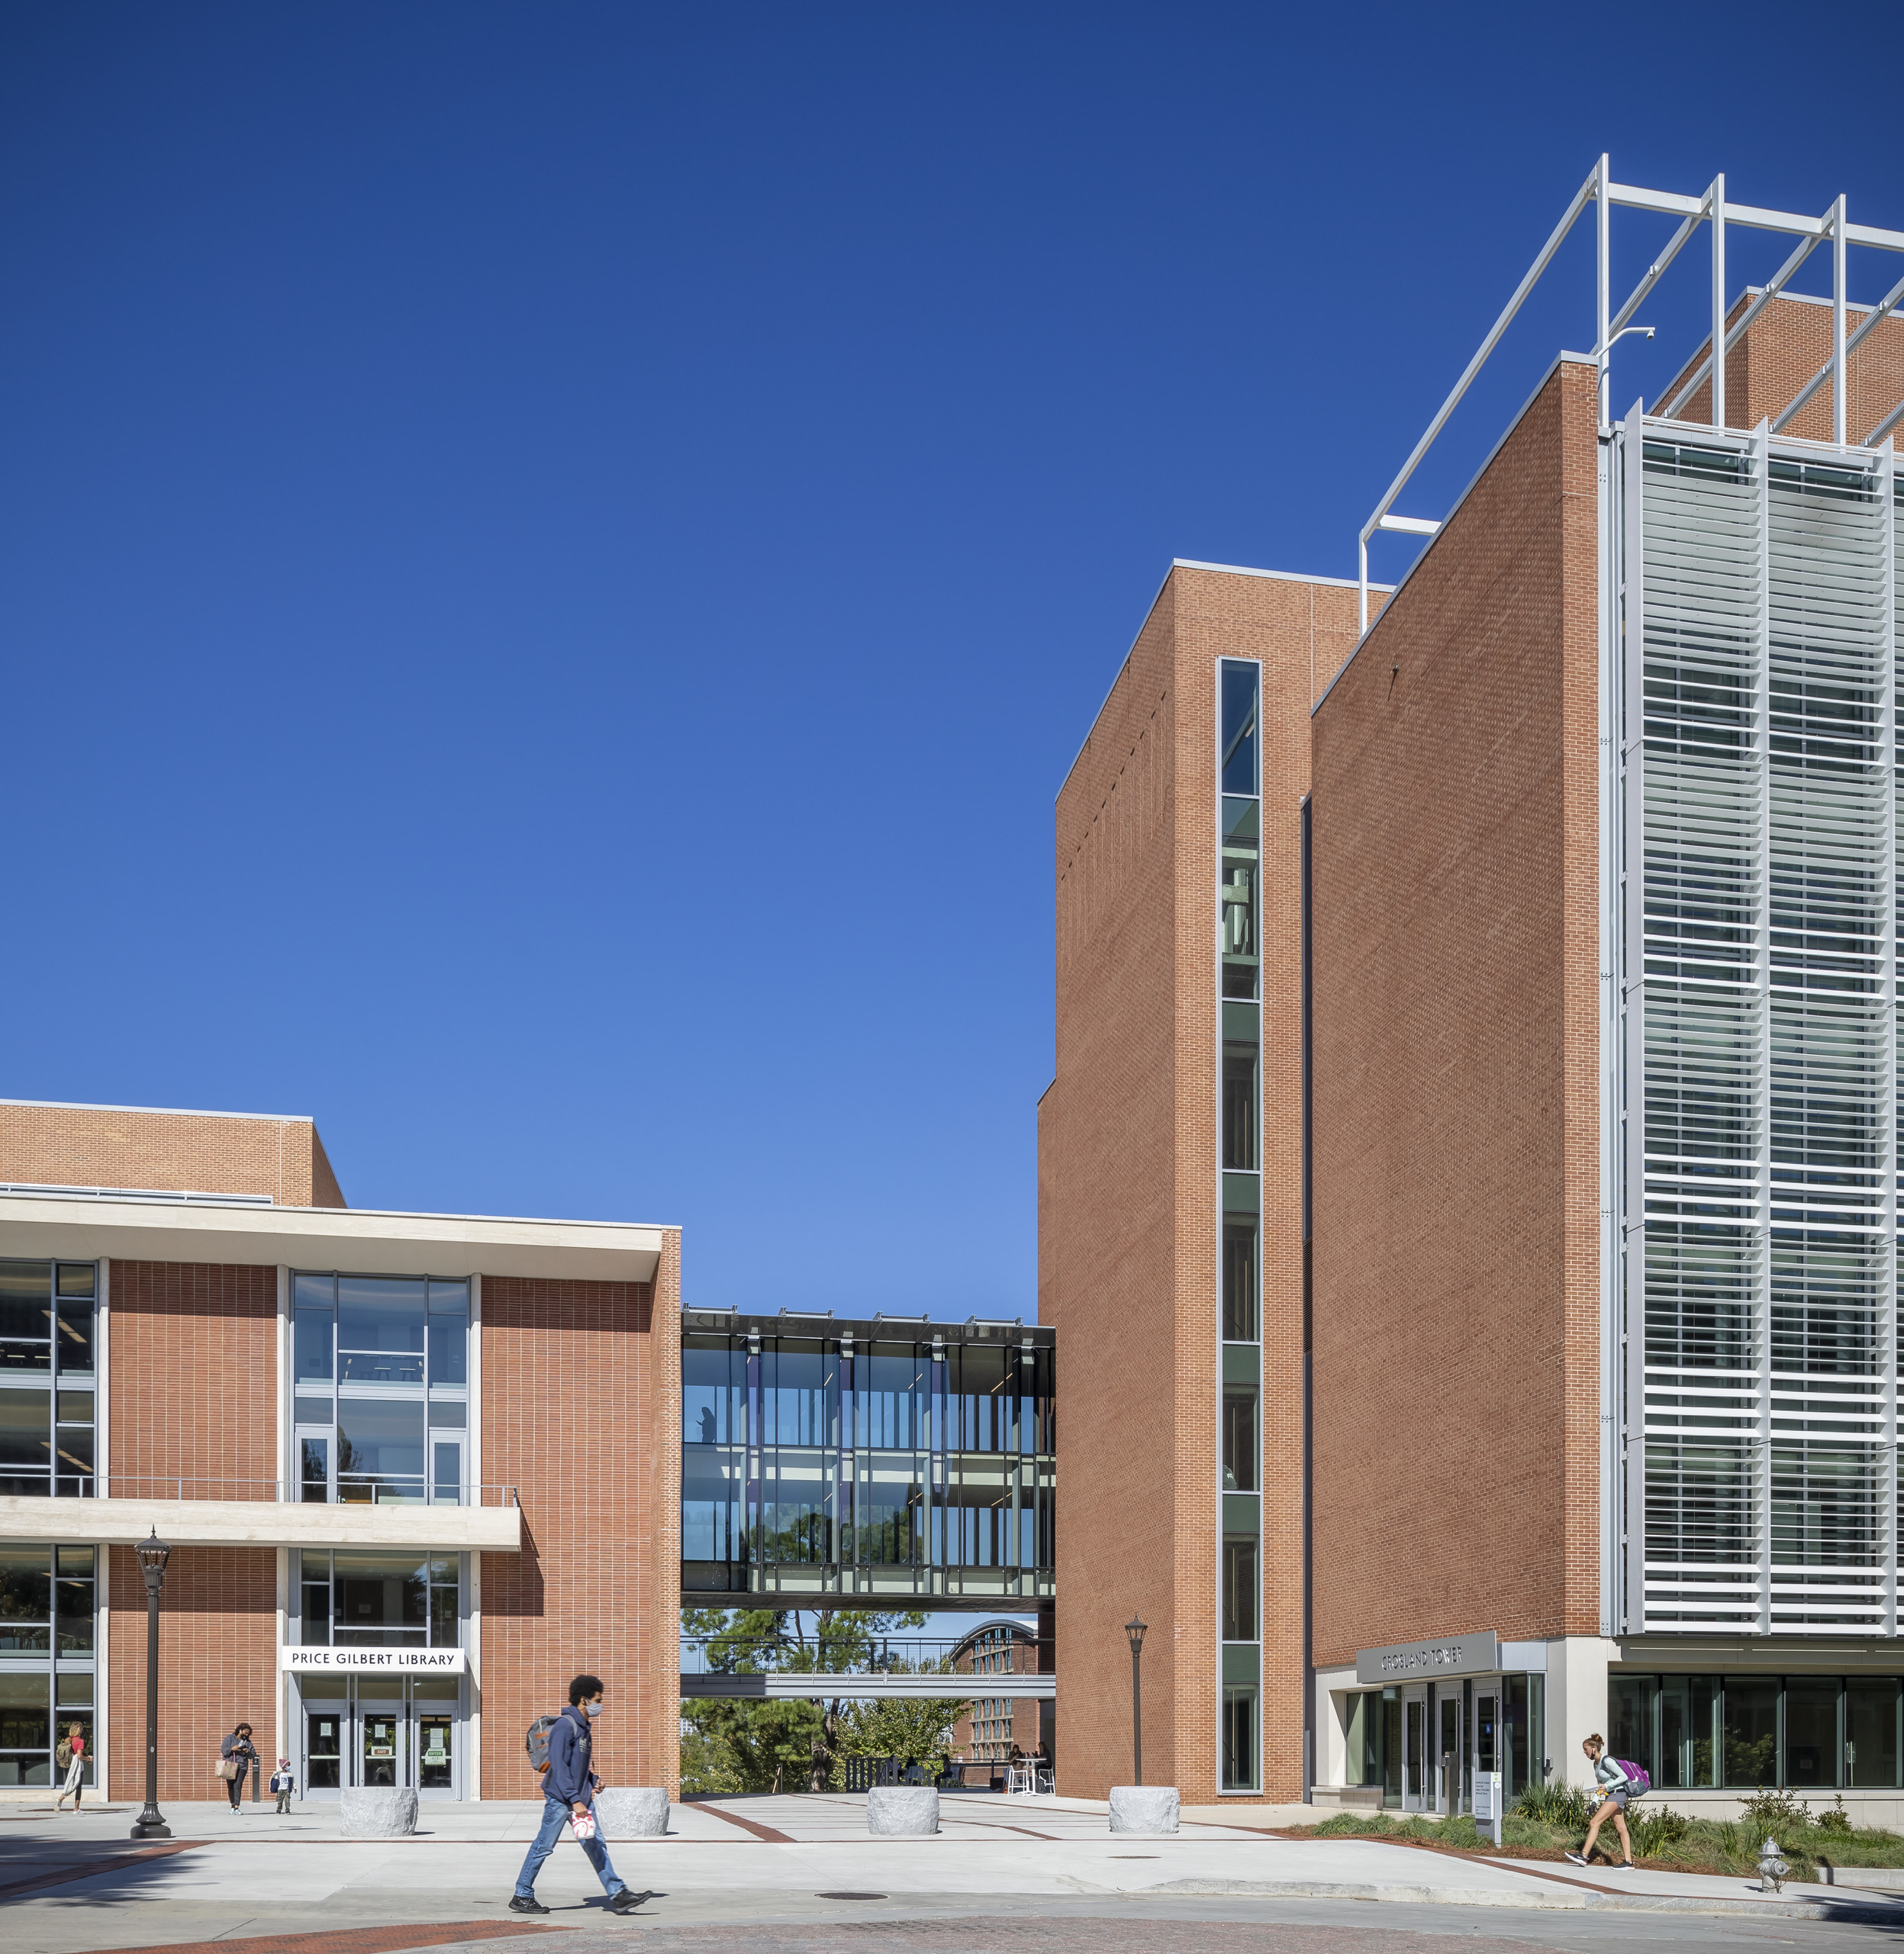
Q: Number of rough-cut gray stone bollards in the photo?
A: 4